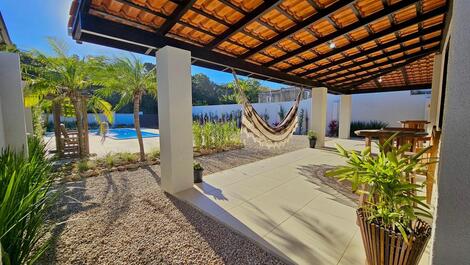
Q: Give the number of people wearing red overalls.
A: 0